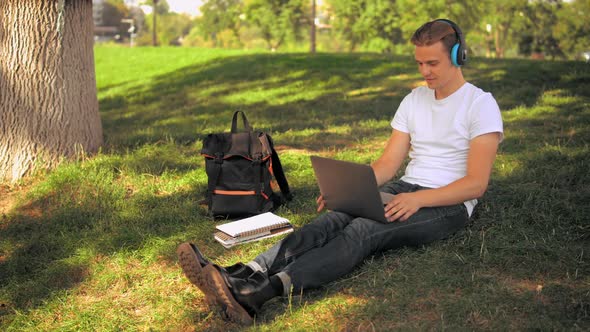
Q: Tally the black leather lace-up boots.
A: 2